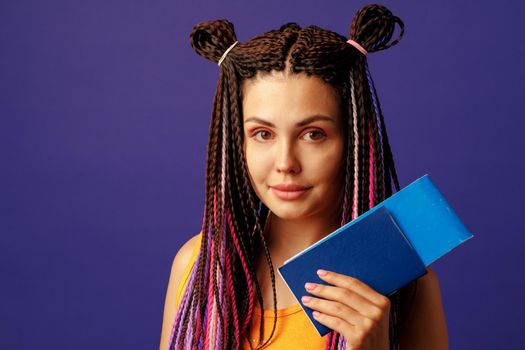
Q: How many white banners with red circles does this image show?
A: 0